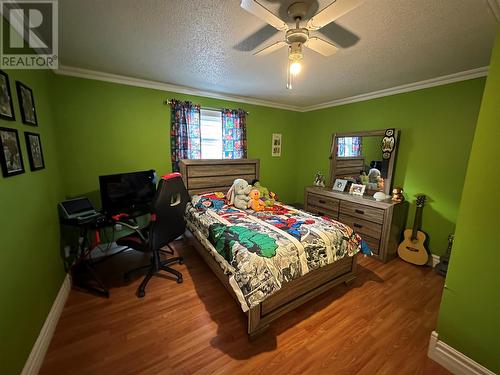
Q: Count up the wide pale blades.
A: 4